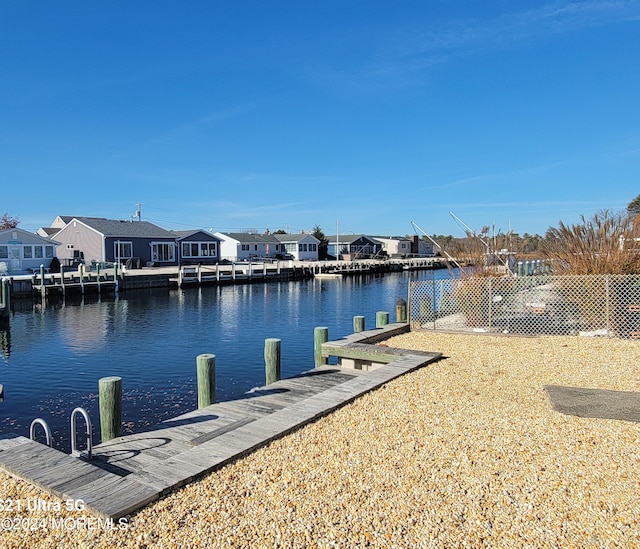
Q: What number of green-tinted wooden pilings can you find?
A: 6